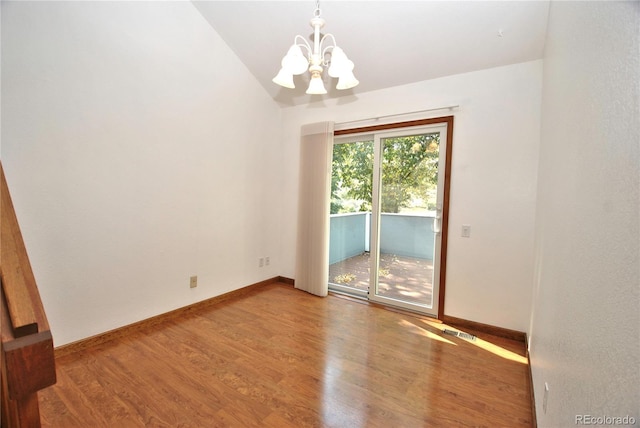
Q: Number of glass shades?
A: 5